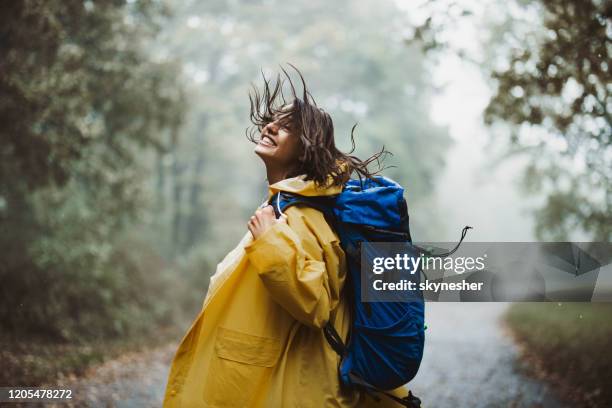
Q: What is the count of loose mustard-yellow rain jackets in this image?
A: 1